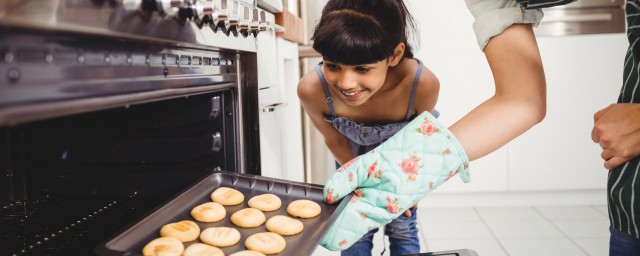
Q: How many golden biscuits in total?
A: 12